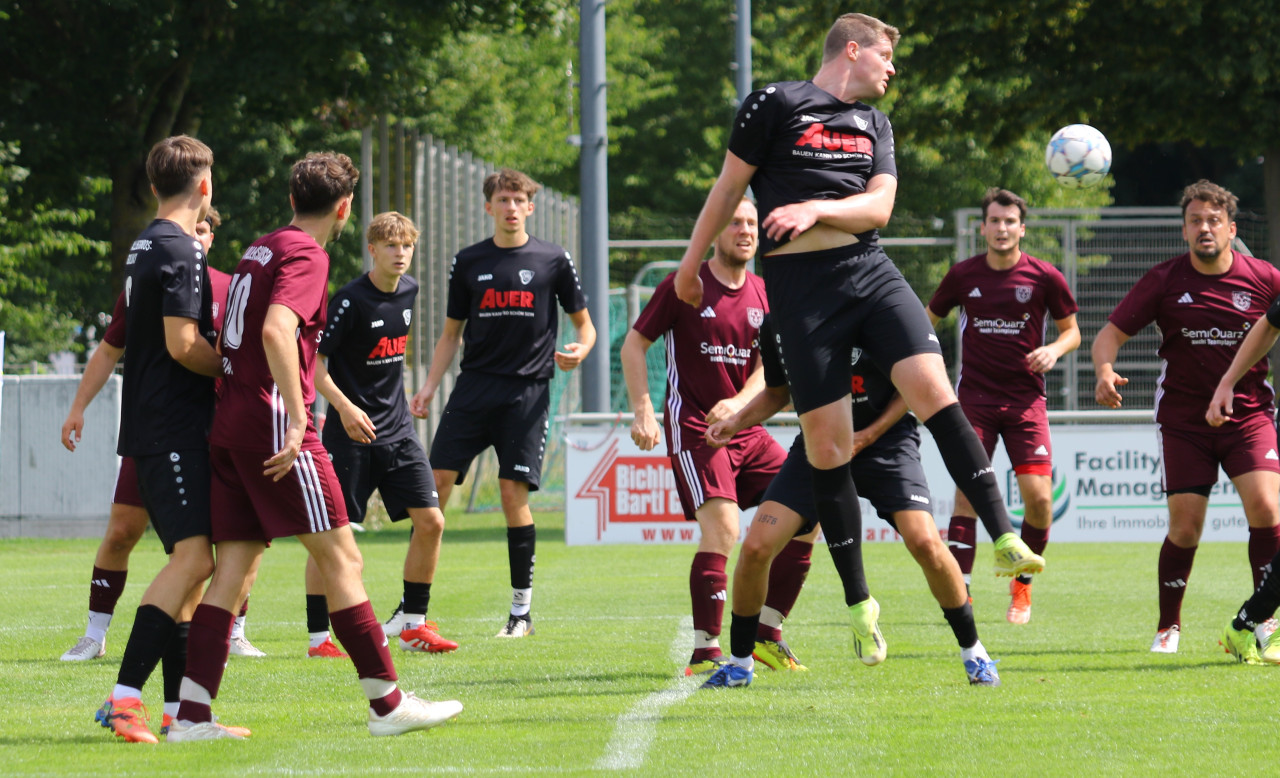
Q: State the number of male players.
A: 11